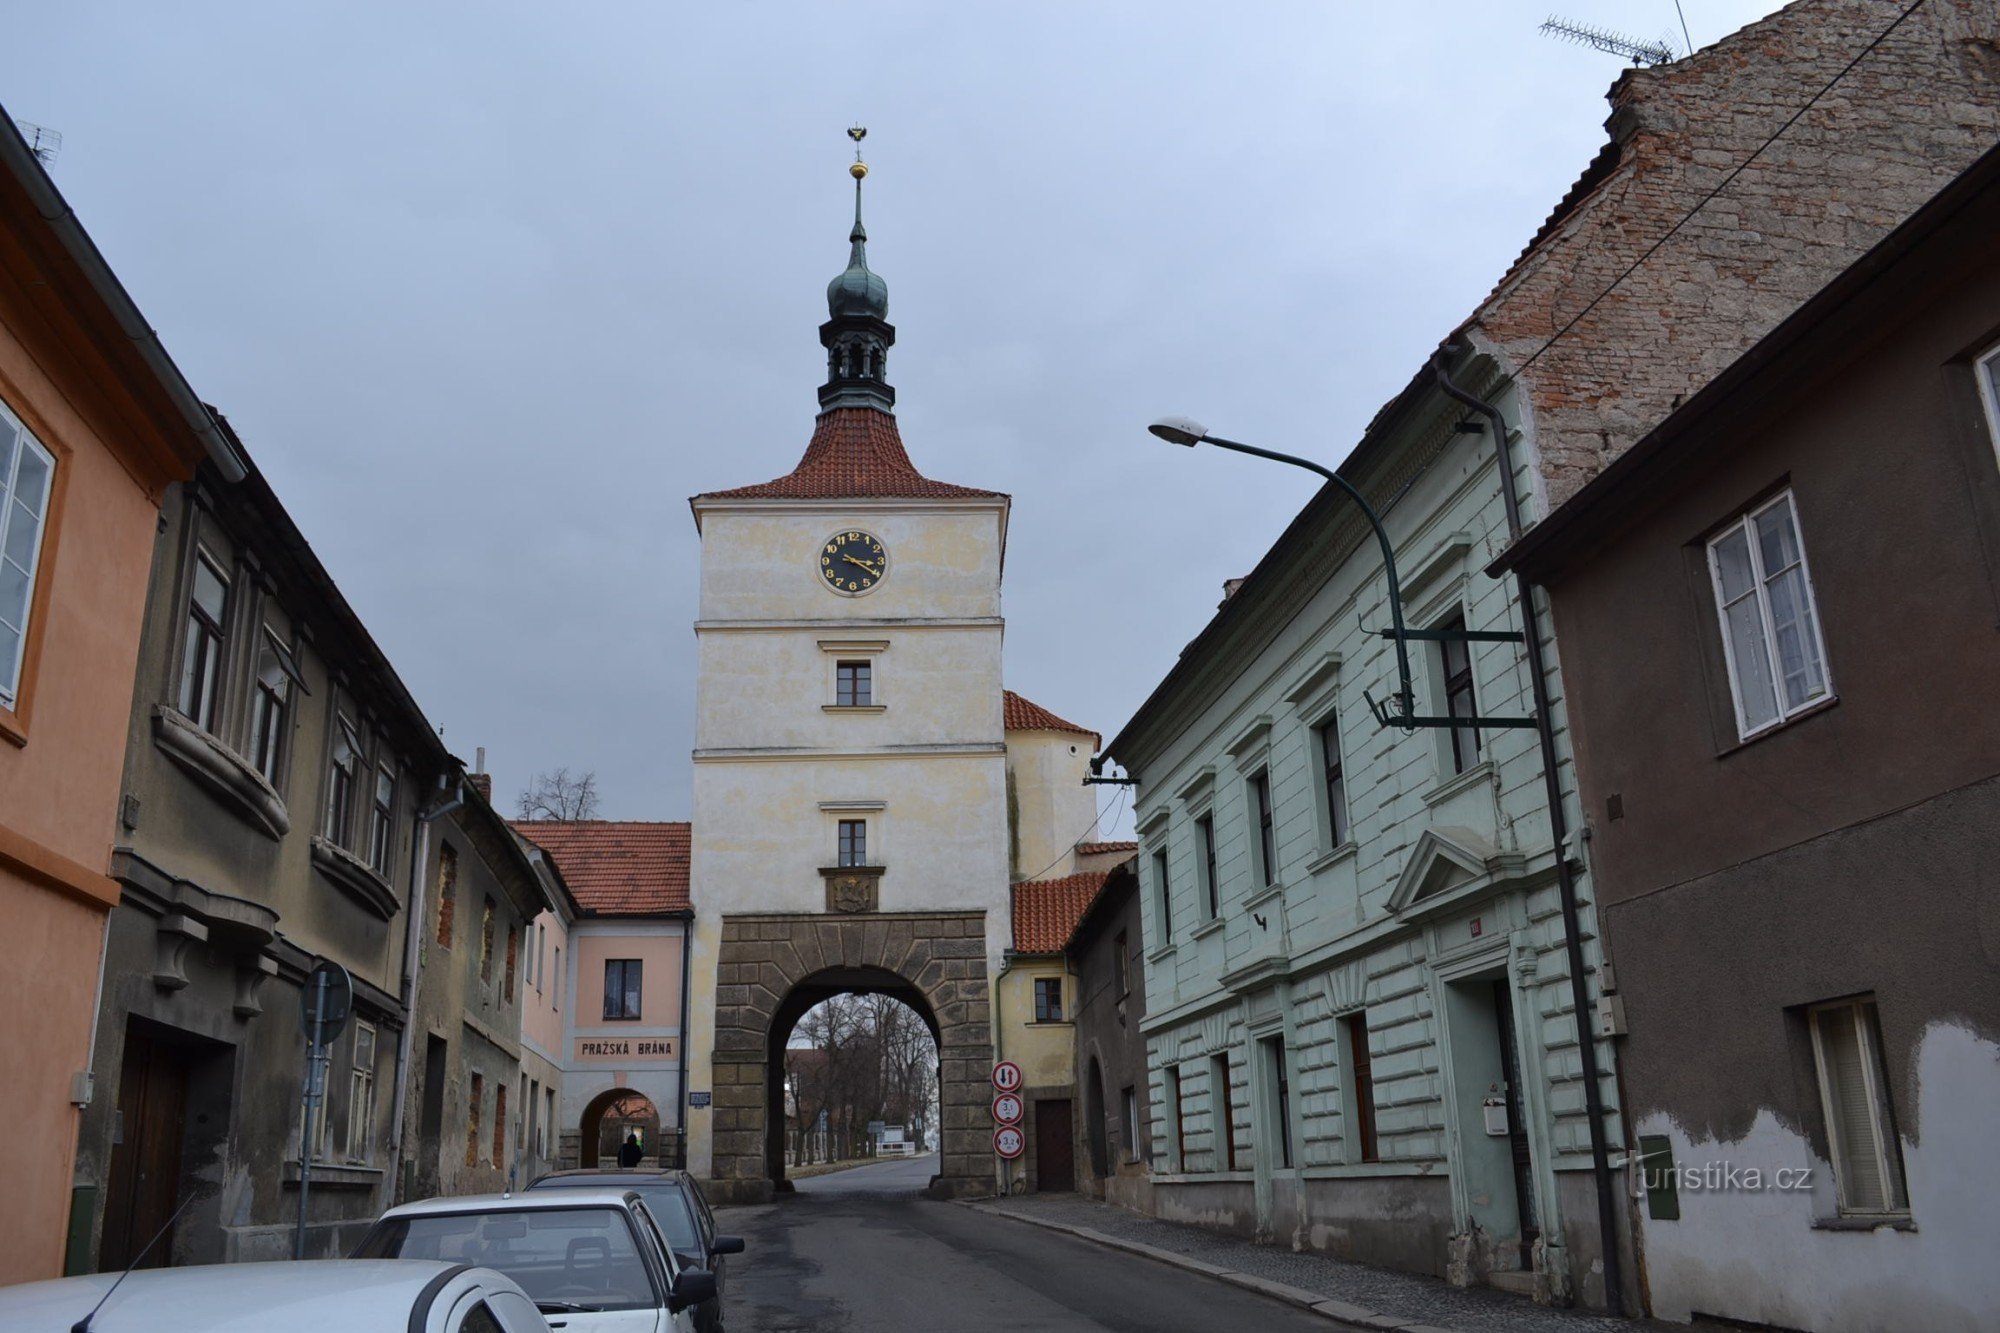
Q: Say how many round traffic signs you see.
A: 4